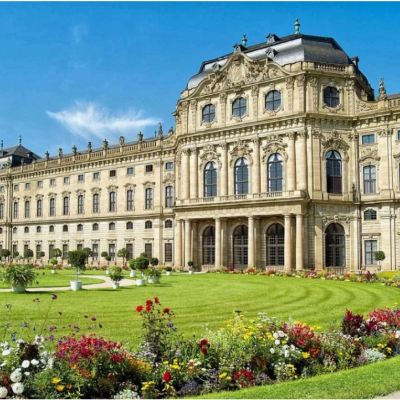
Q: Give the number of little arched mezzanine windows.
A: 13